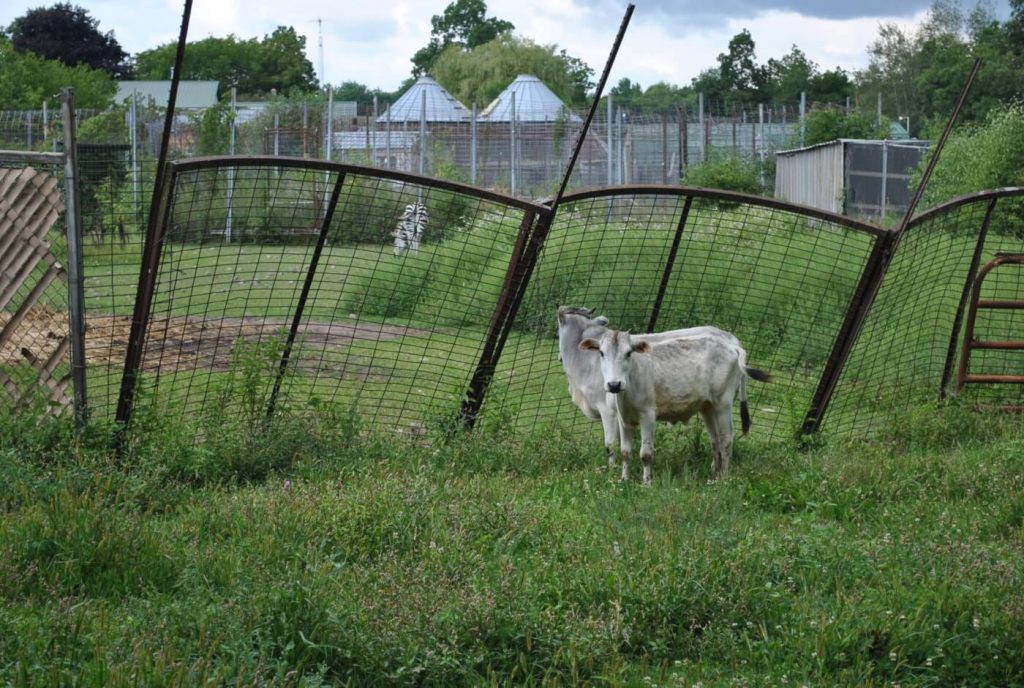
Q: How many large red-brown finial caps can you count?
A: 0